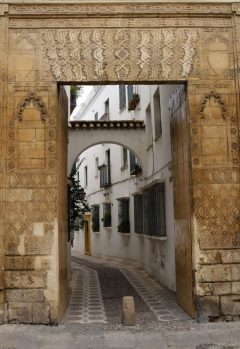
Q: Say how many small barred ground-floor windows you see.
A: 5